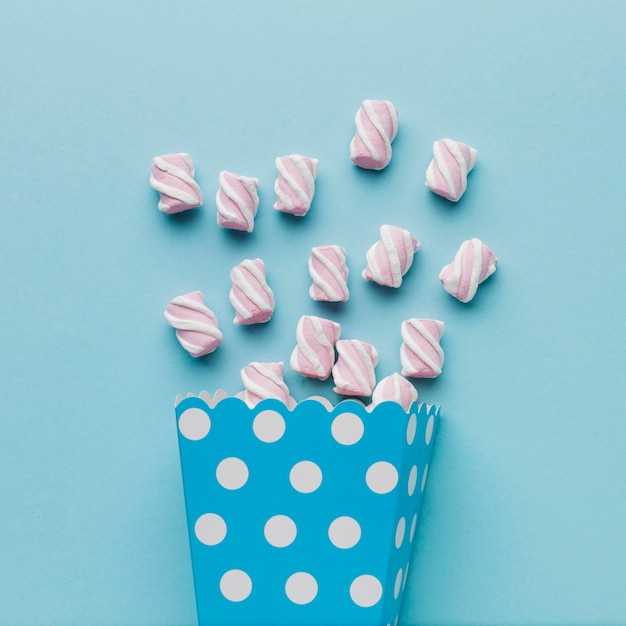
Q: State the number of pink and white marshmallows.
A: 15